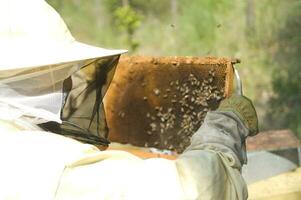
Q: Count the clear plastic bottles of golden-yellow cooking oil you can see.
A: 0